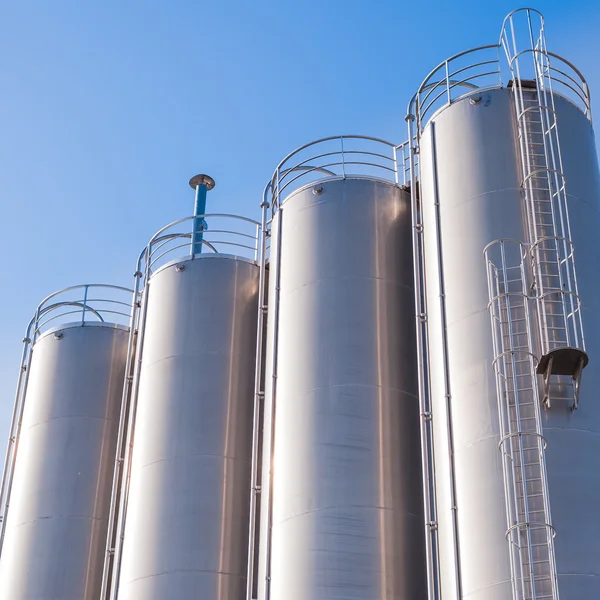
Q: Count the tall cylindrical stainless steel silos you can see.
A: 4